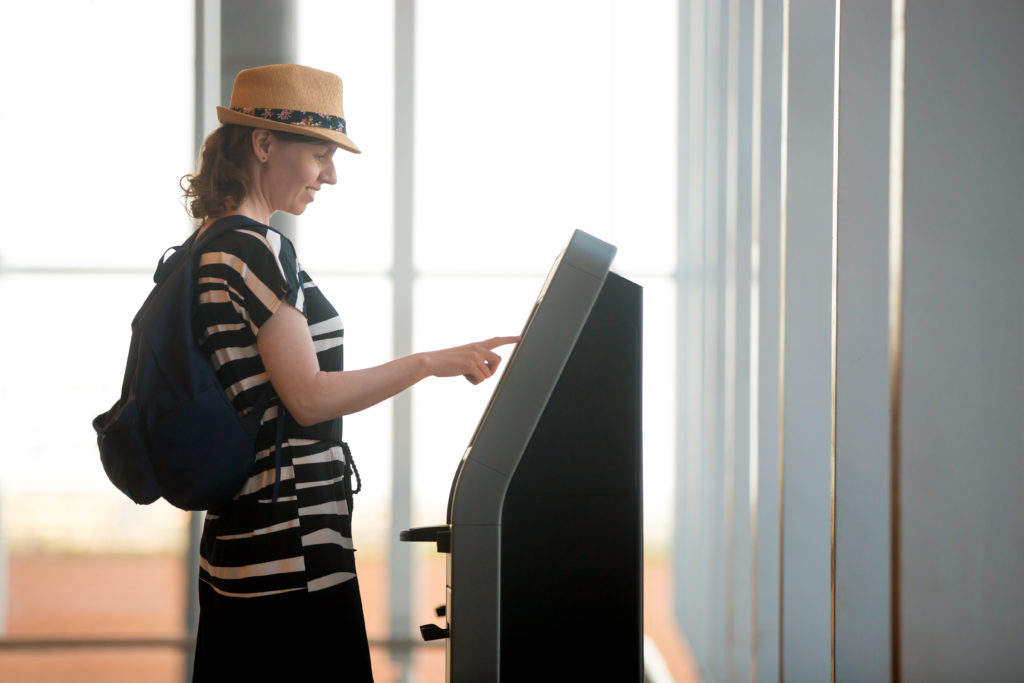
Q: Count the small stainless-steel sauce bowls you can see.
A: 0